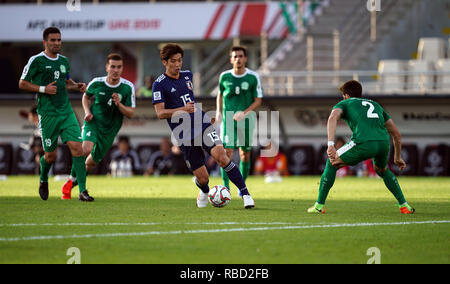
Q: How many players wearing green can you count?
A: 4